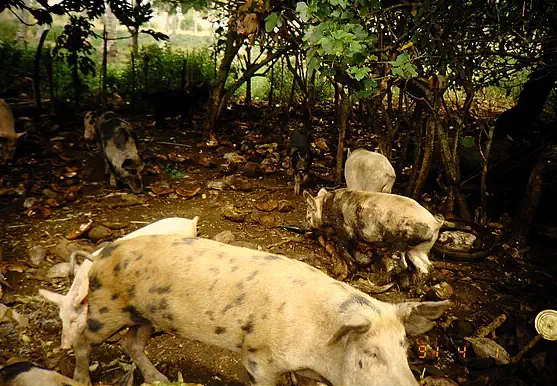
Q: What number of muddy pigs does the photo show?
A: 1